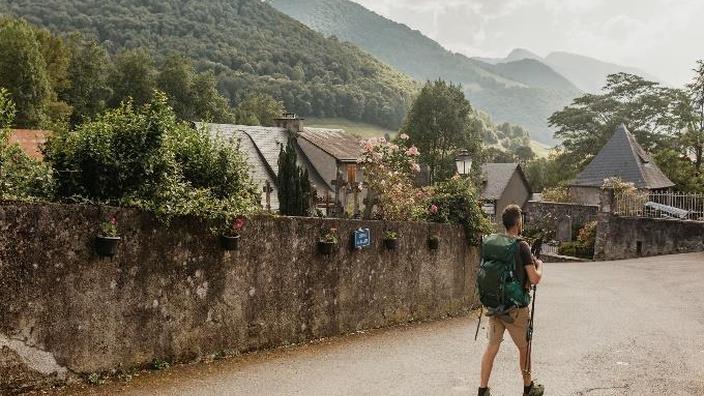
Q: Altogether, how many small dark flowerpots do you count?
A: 5